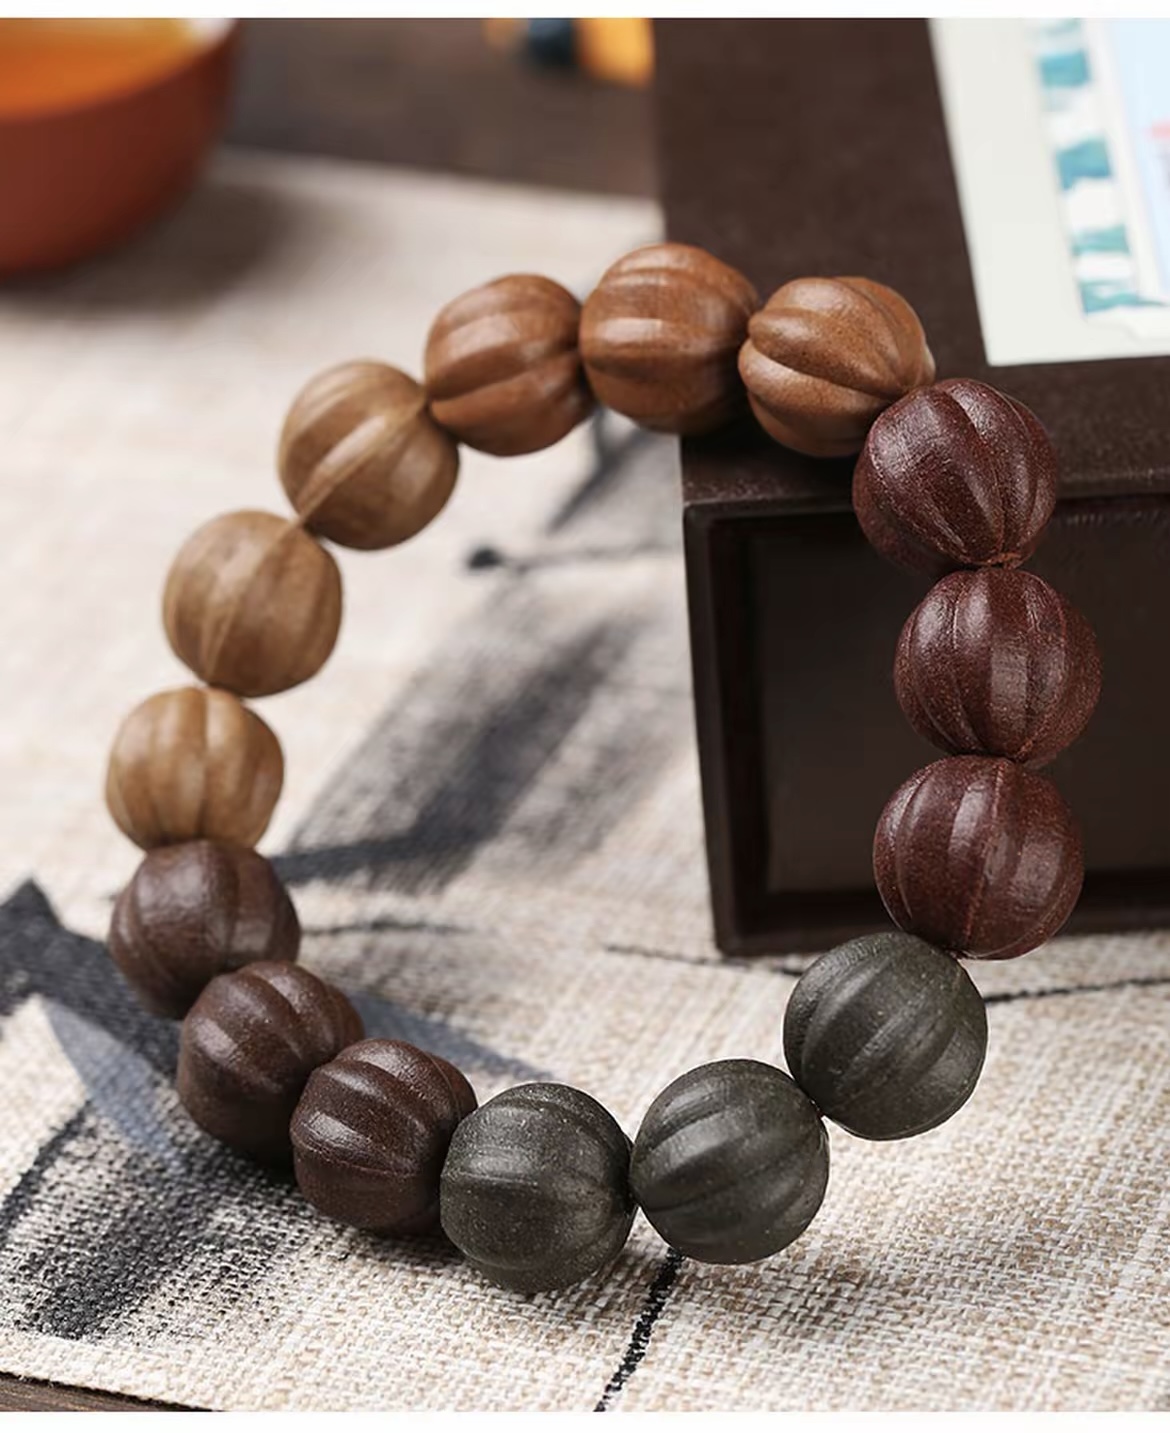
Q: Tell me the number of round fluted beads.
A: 15